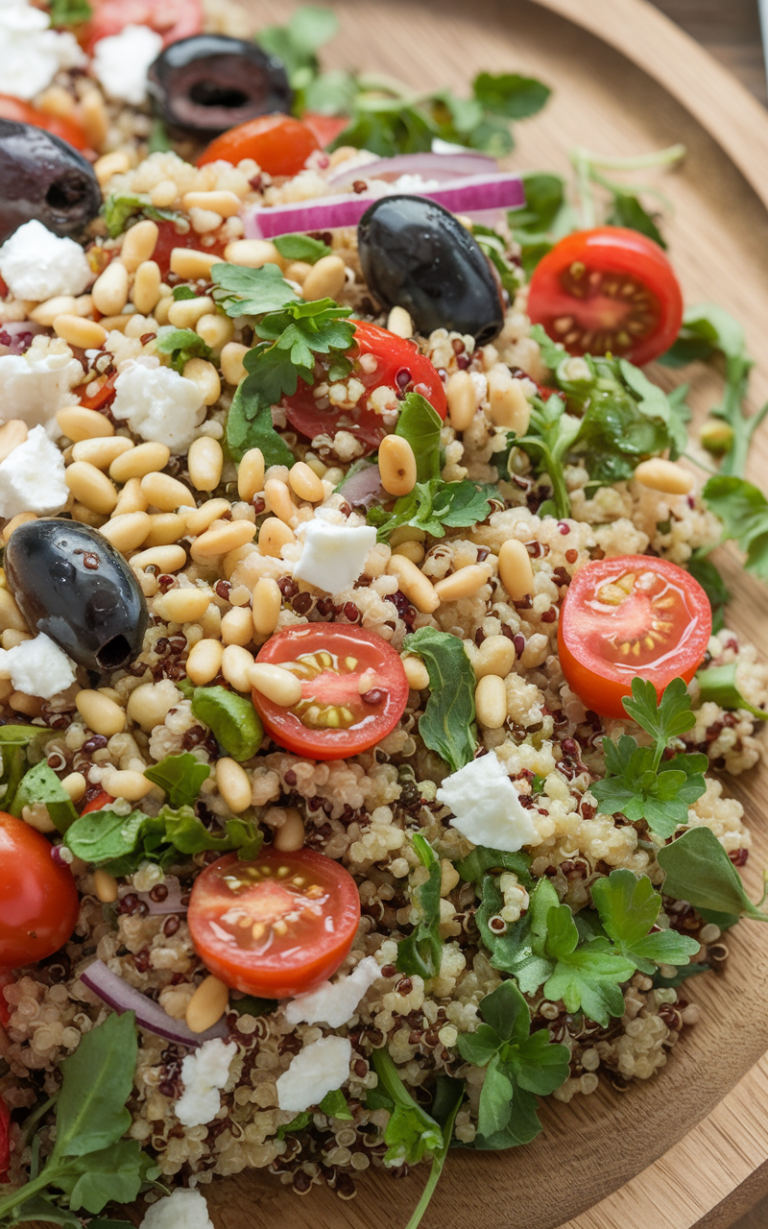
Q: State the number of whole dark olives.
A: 3